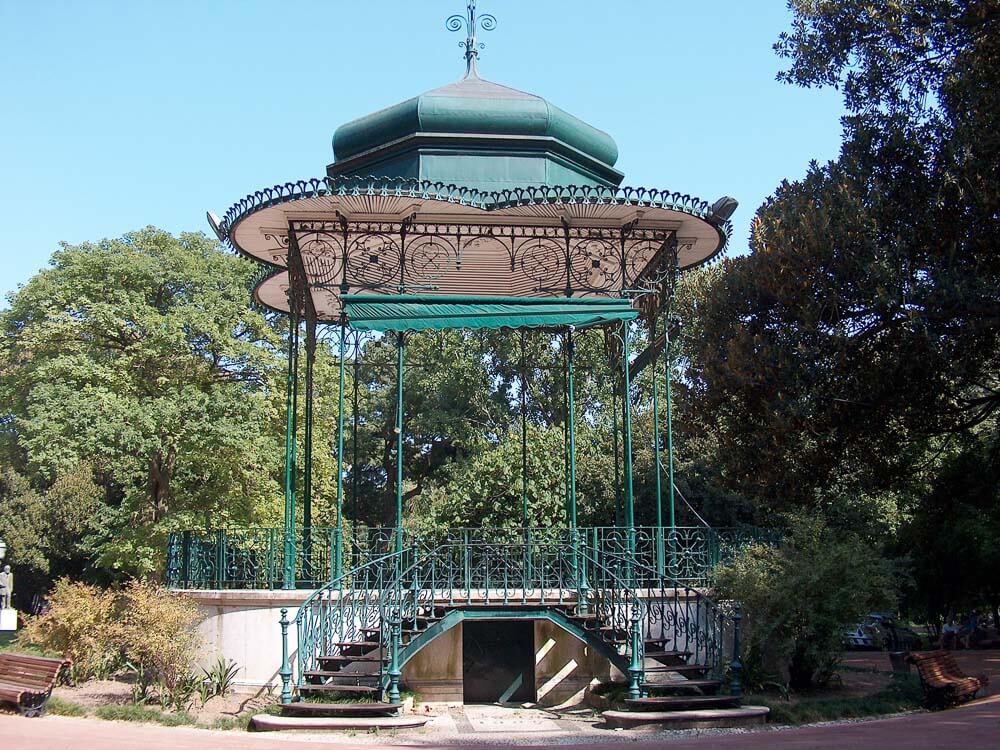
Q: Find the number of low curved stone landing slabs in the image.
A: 2